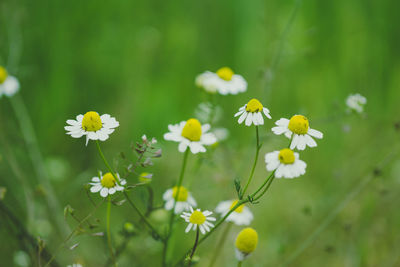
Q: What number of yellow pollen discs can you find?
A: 12